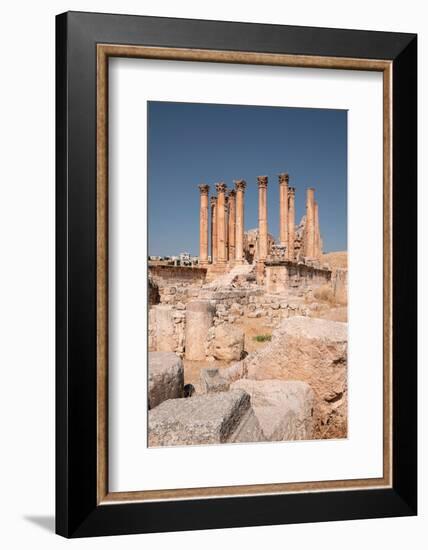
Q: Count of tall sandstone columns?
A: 11